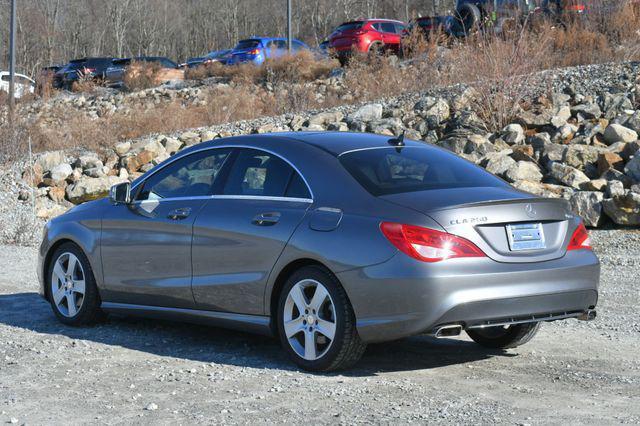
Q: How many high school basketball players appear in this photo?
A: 0